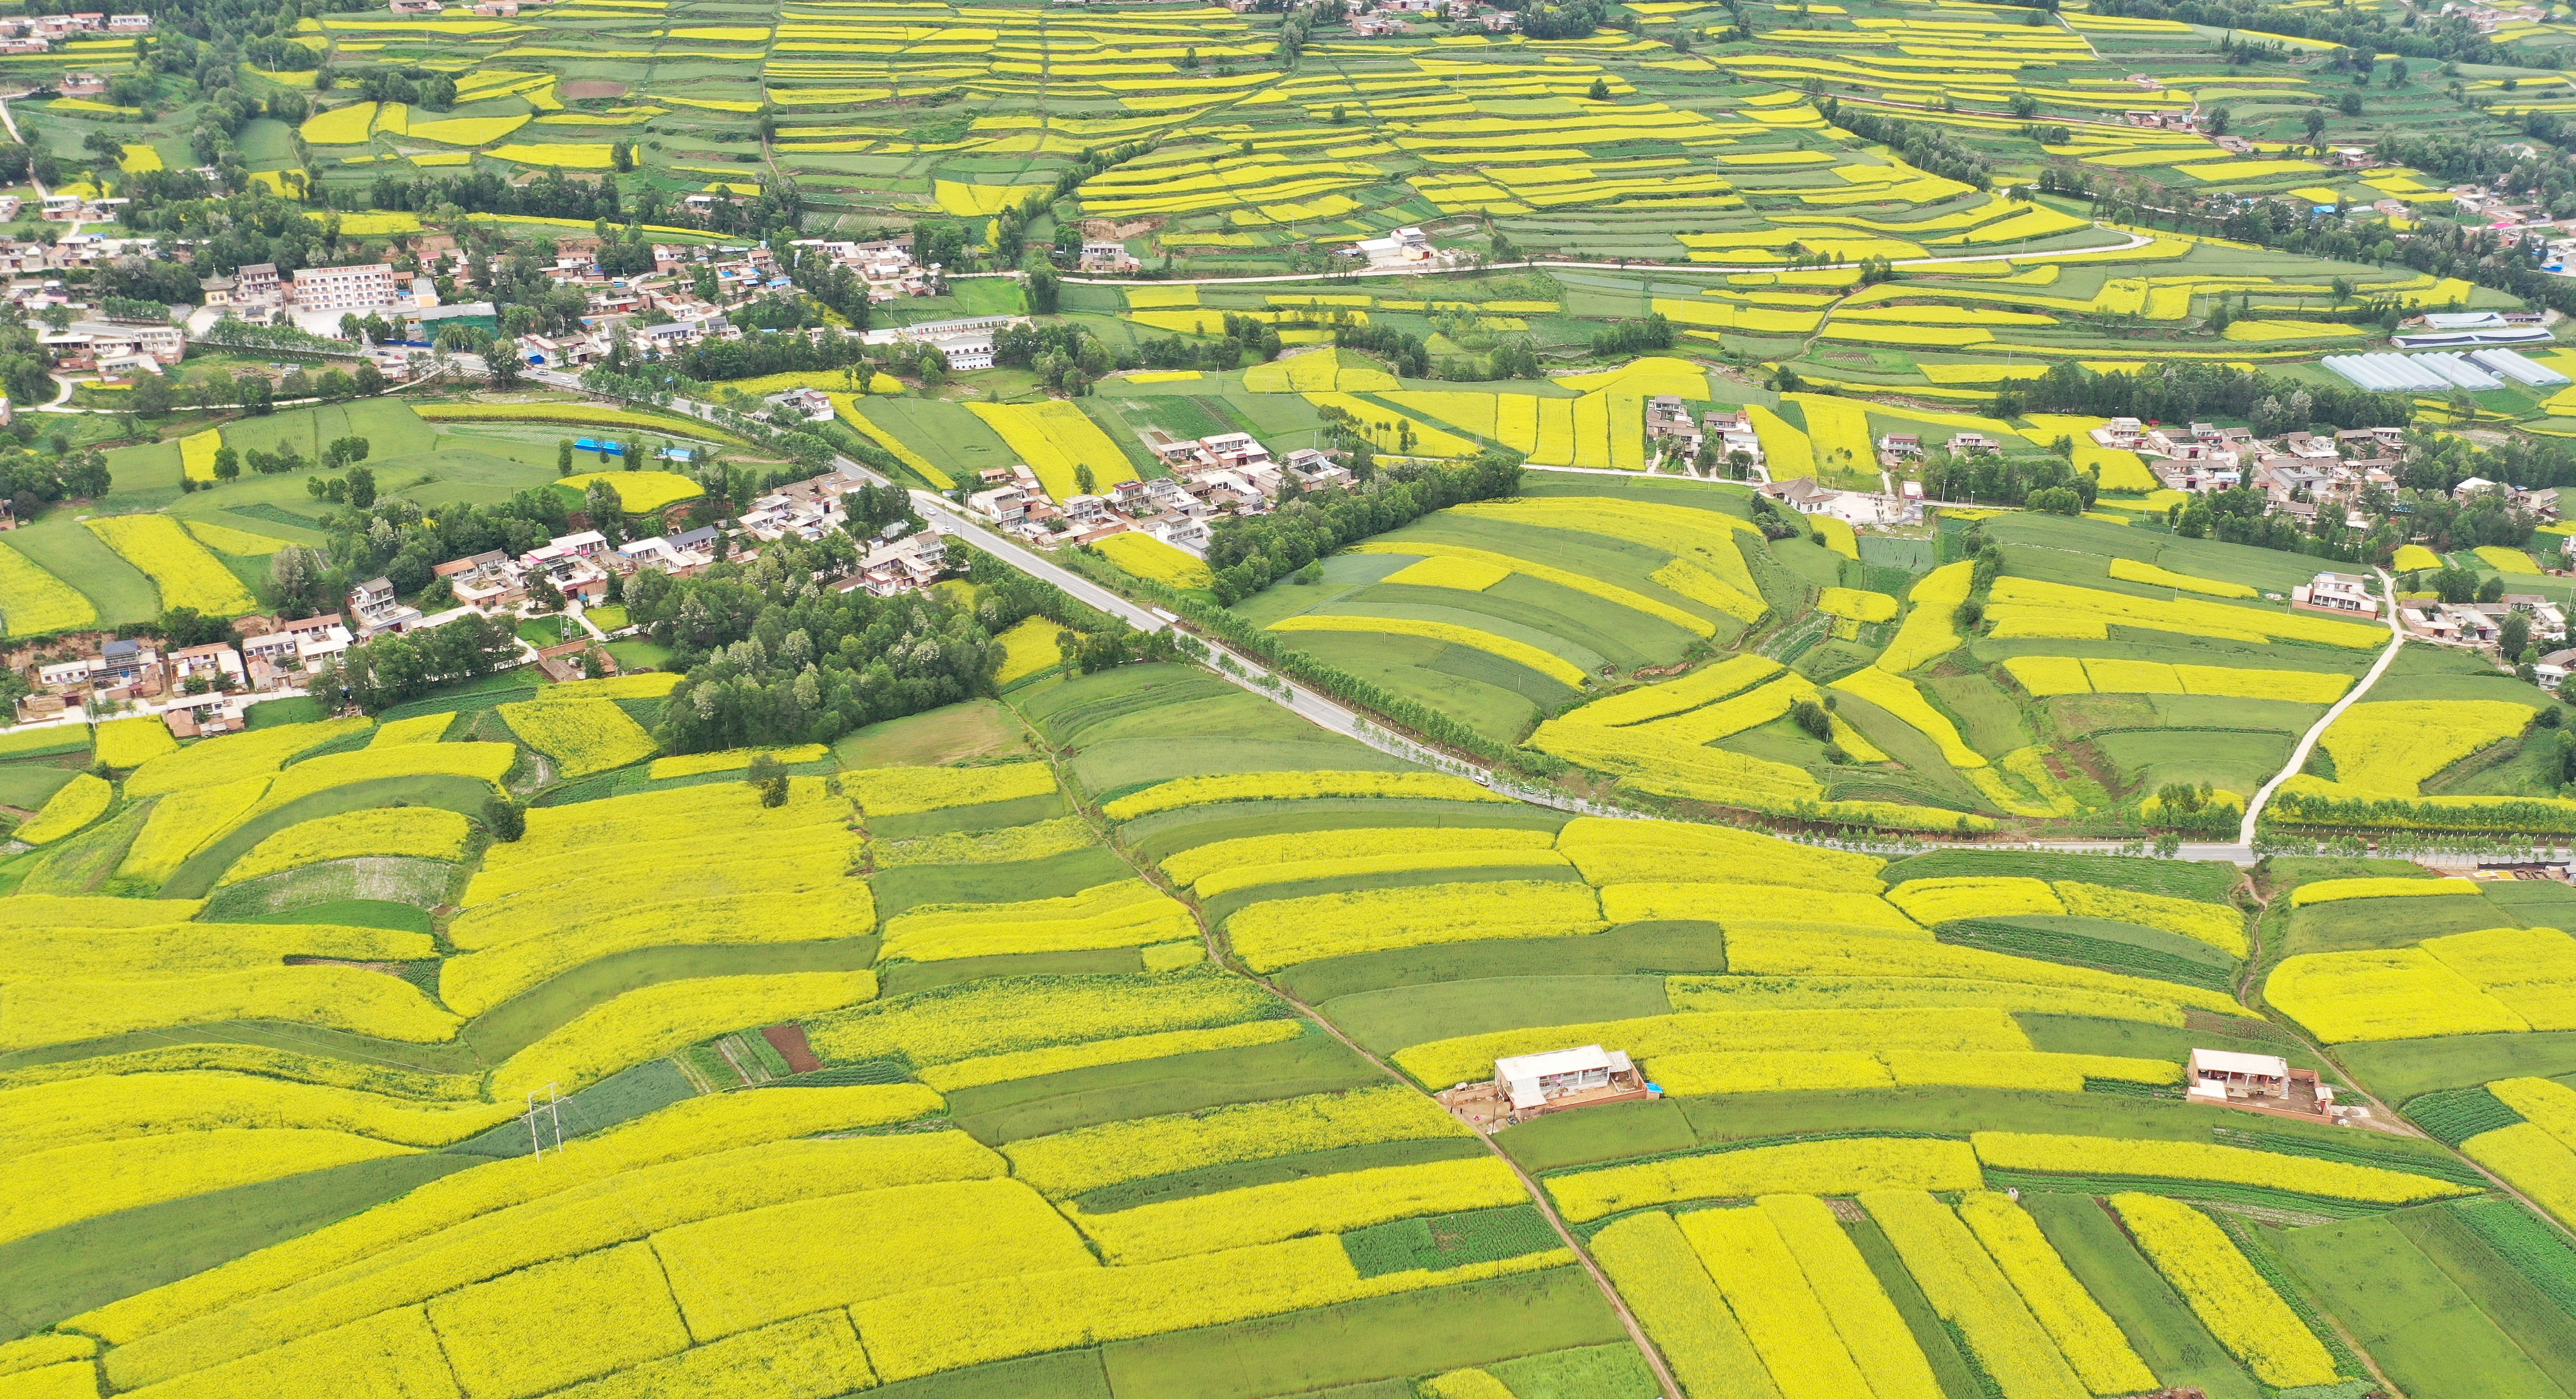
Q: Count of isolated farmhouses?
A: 2